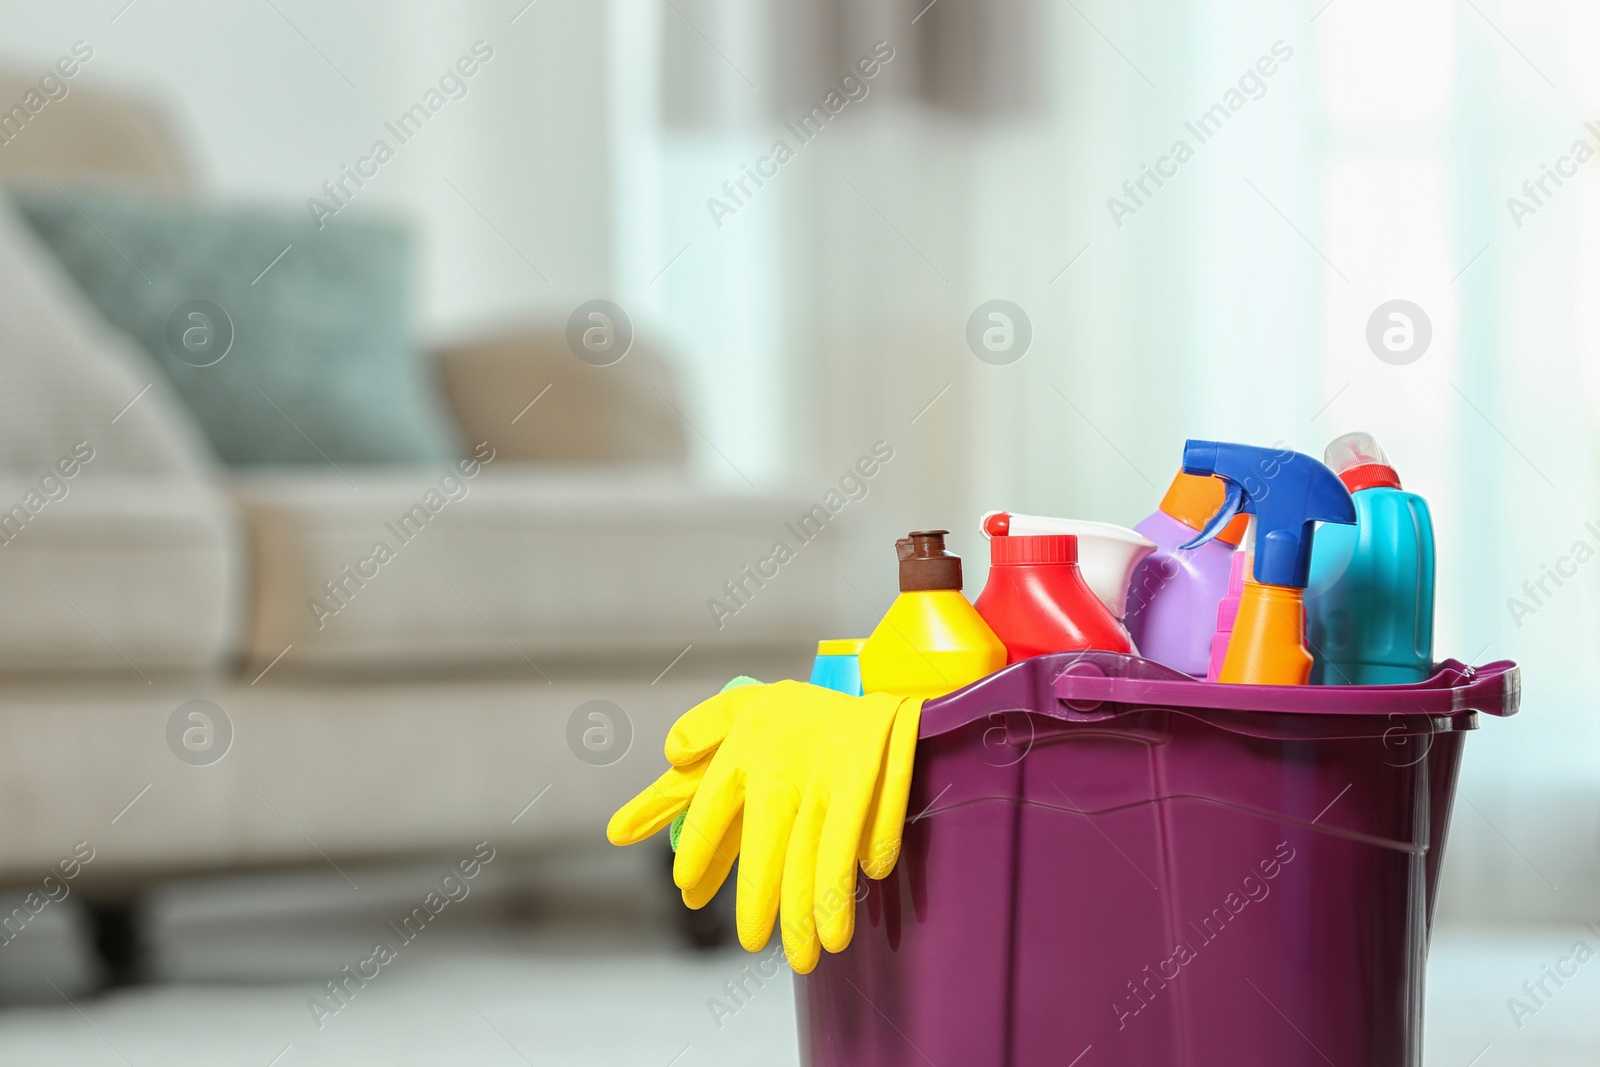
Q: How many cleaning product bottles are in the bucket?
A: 8